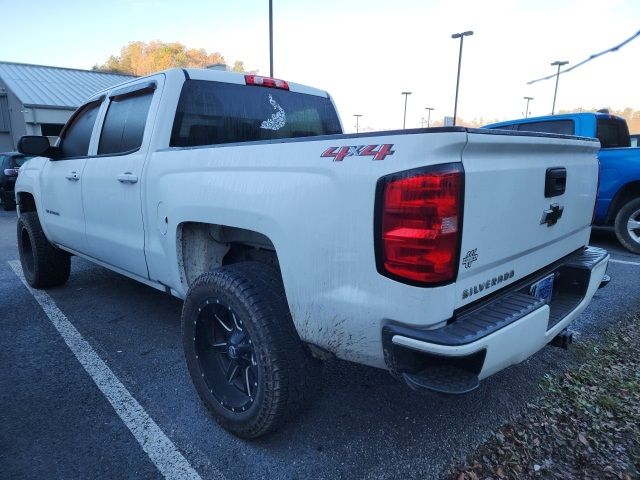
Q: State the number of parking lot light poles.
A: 7